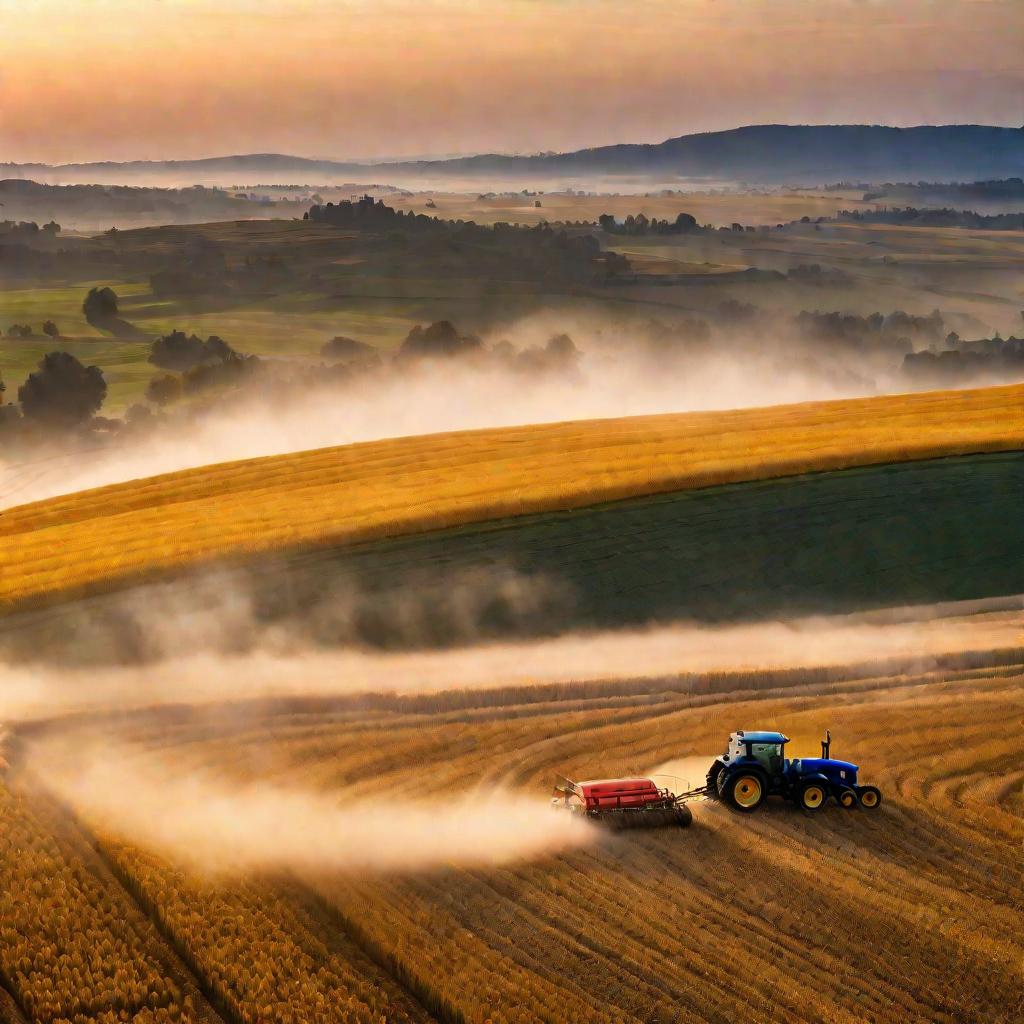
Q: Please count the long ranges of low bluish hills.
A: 1